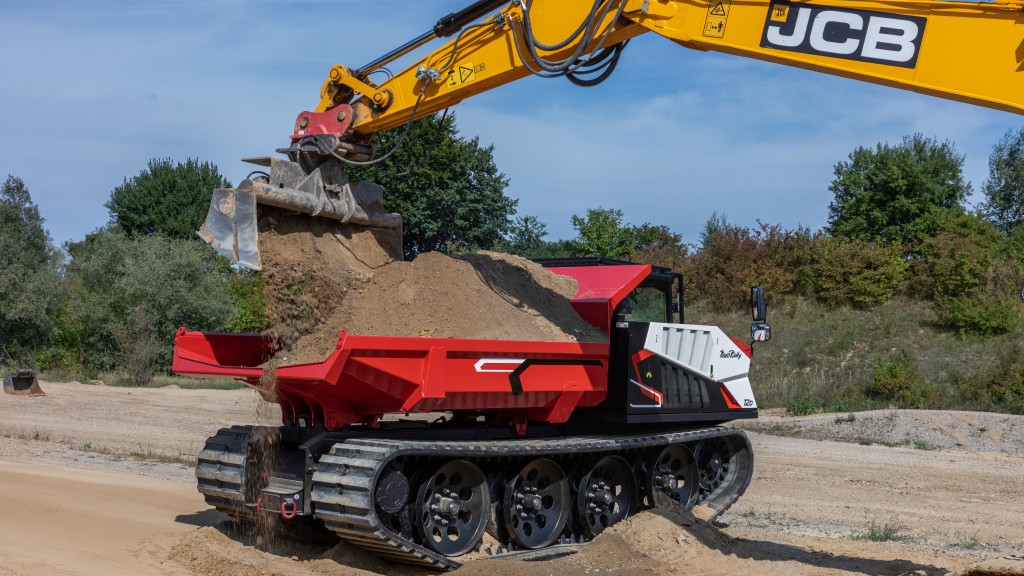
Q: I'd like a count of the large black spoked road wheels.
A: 4